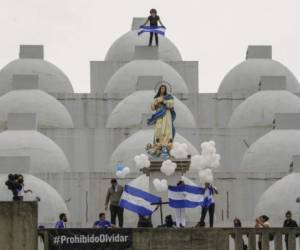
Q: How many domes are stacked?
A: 12